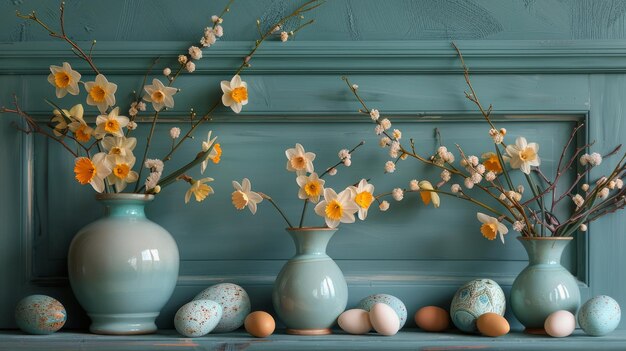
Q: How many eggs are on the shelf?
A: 12